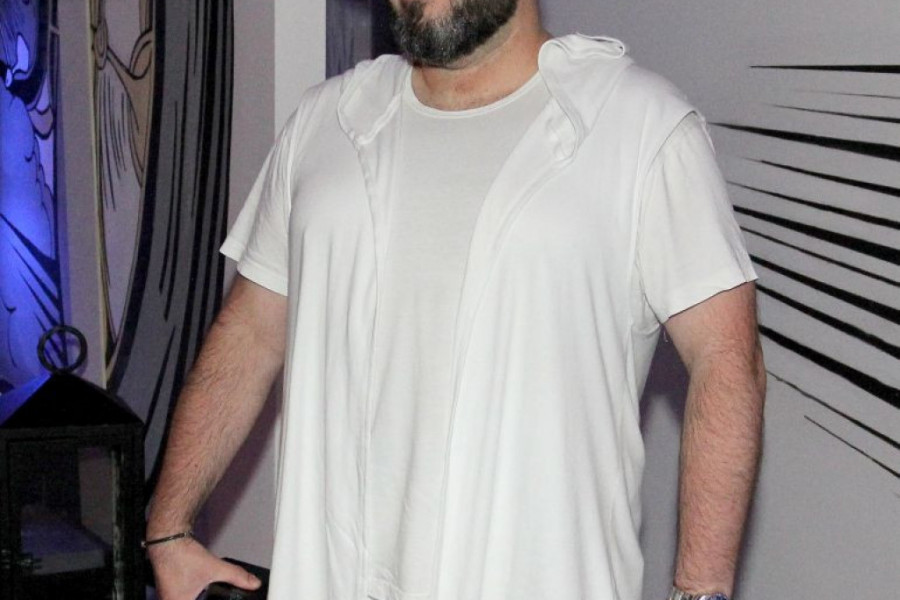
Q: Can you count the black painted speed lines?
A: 13